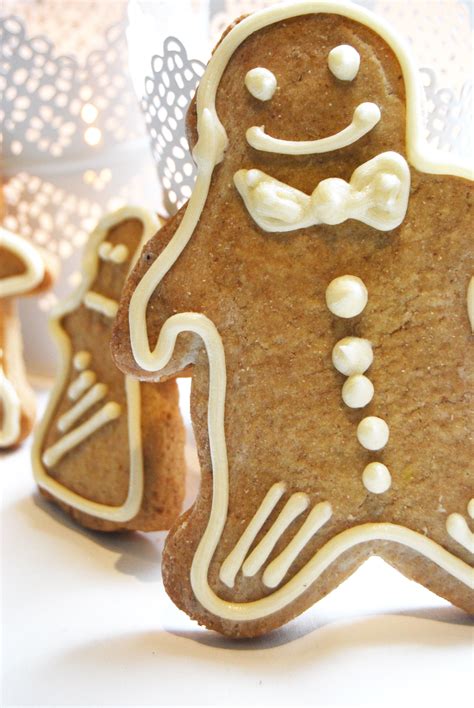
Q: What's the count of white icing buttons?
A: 5